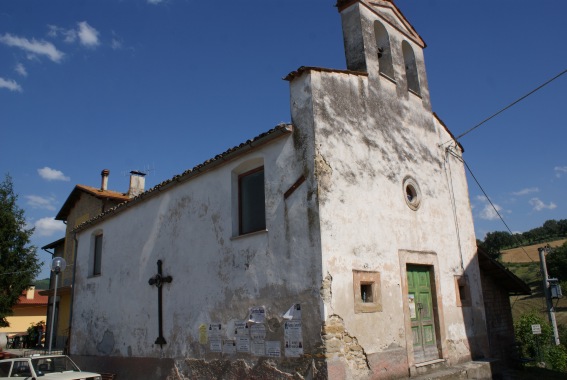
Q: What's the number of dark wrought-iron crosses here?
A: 1